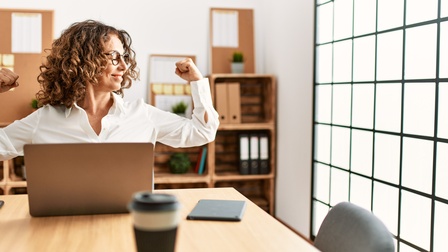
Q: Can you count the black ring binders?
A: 3